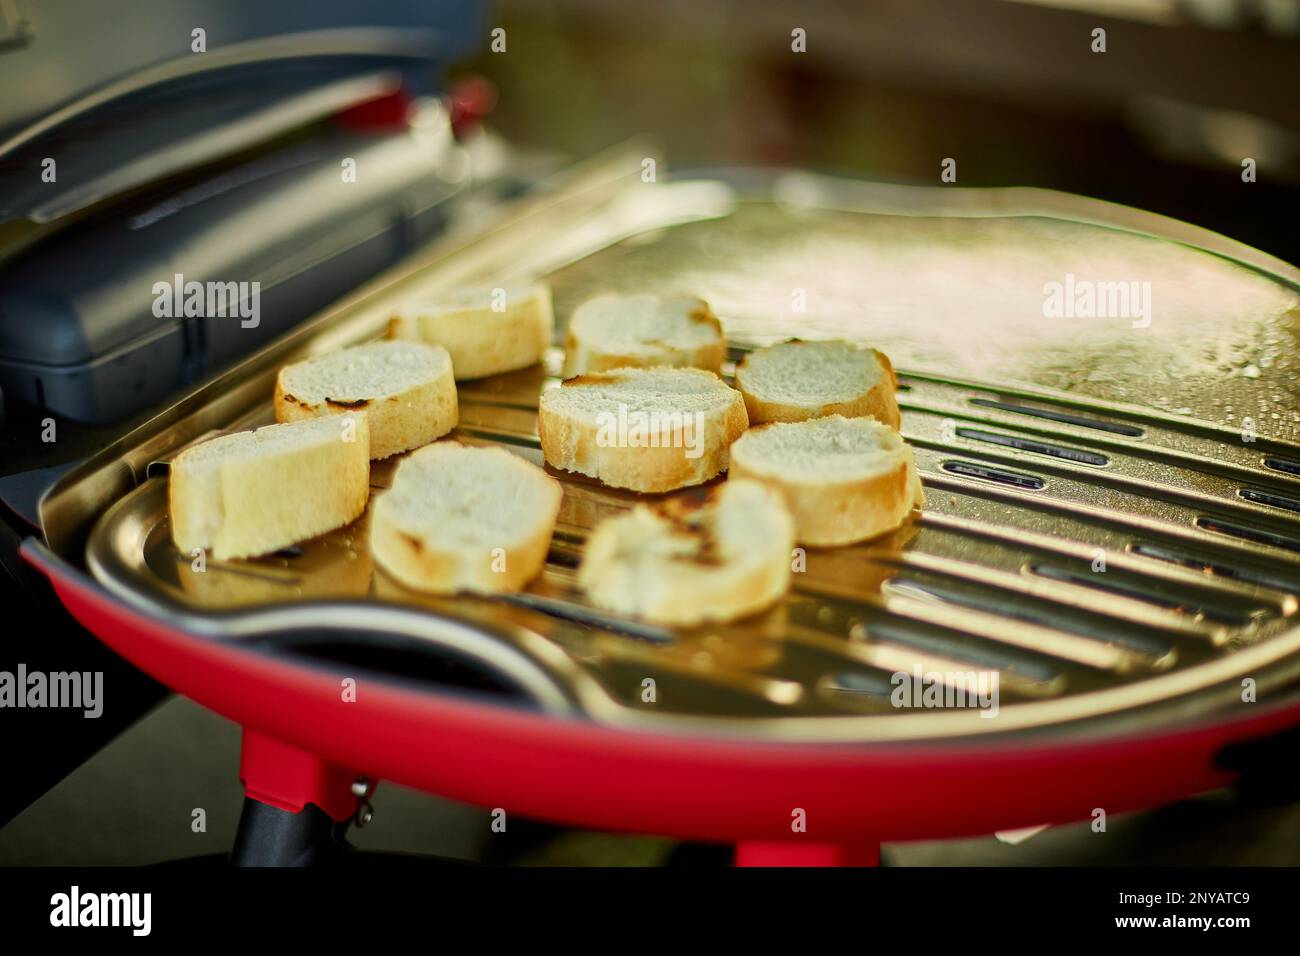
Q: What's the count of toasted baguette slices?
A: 9